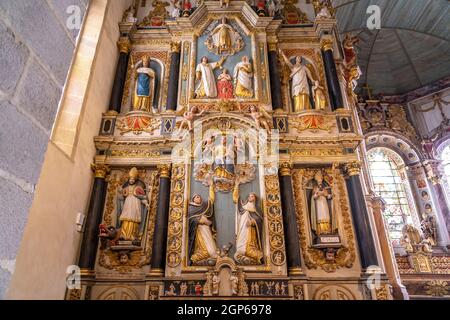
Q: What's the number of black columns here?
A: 8